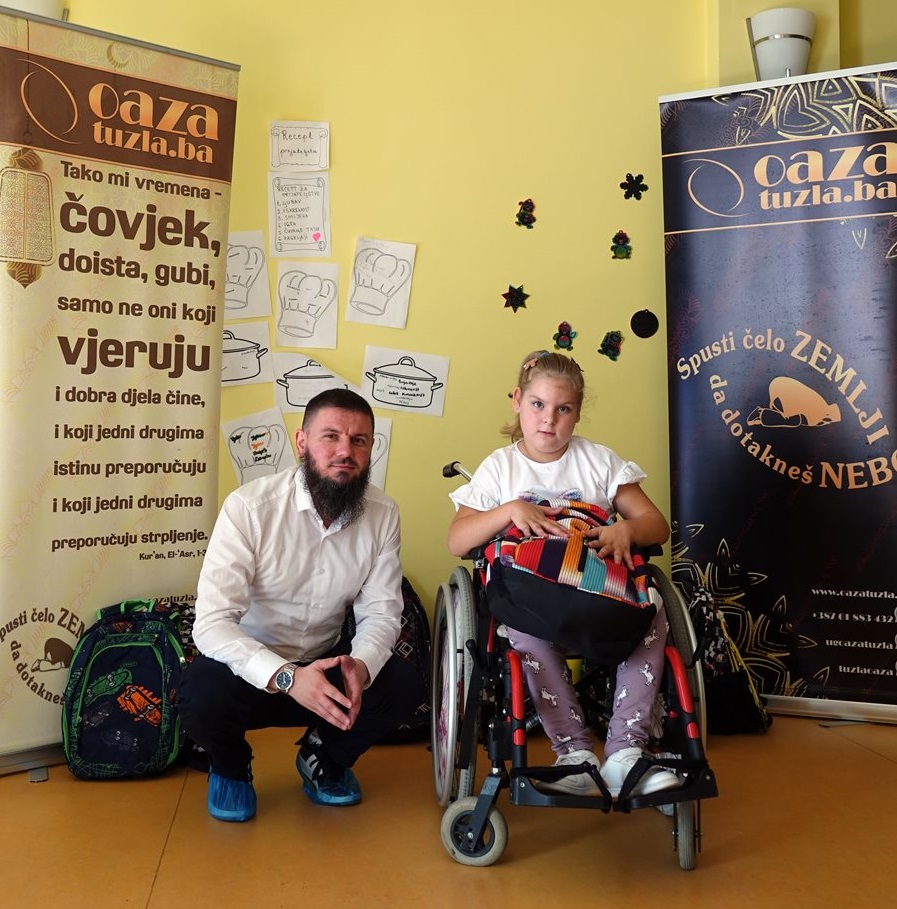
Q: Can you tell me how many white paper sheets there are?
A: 10